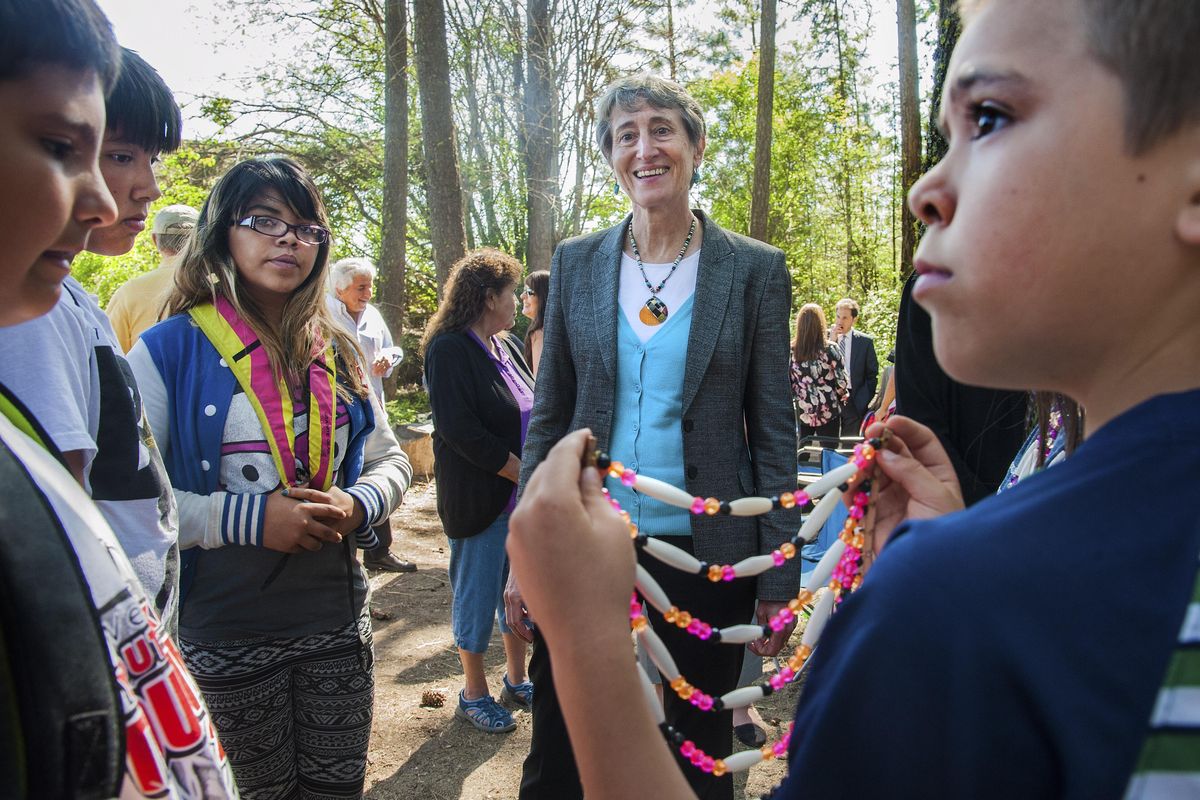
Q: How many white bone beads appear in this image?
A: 14